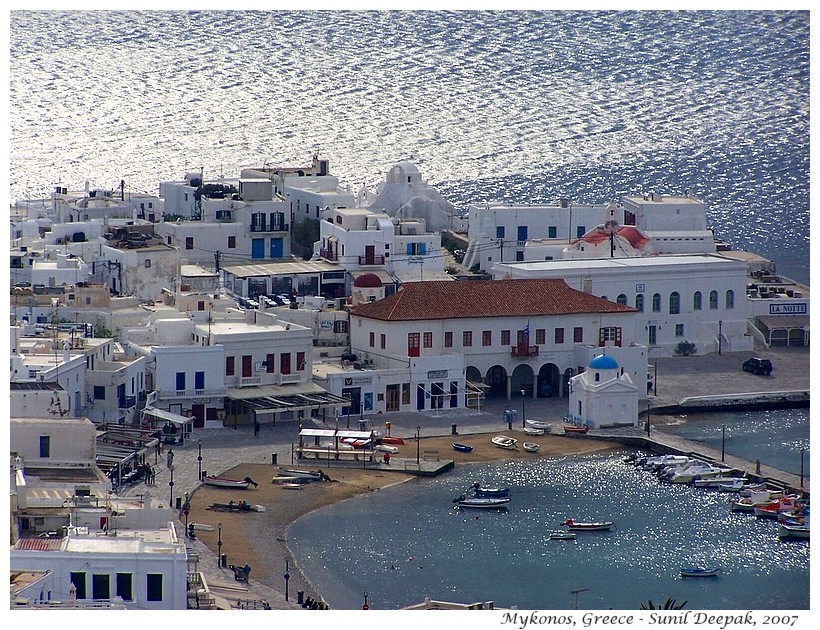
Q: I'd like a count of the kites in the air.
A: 0